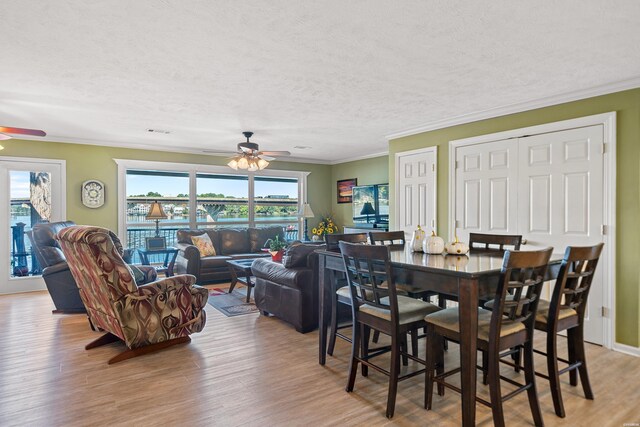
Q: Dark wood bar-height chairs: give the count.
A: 6